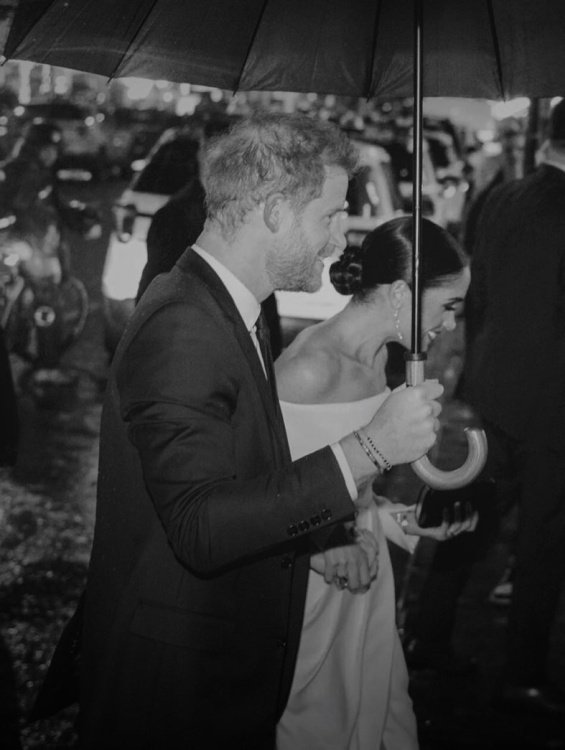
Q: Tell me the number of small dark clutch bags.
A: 1